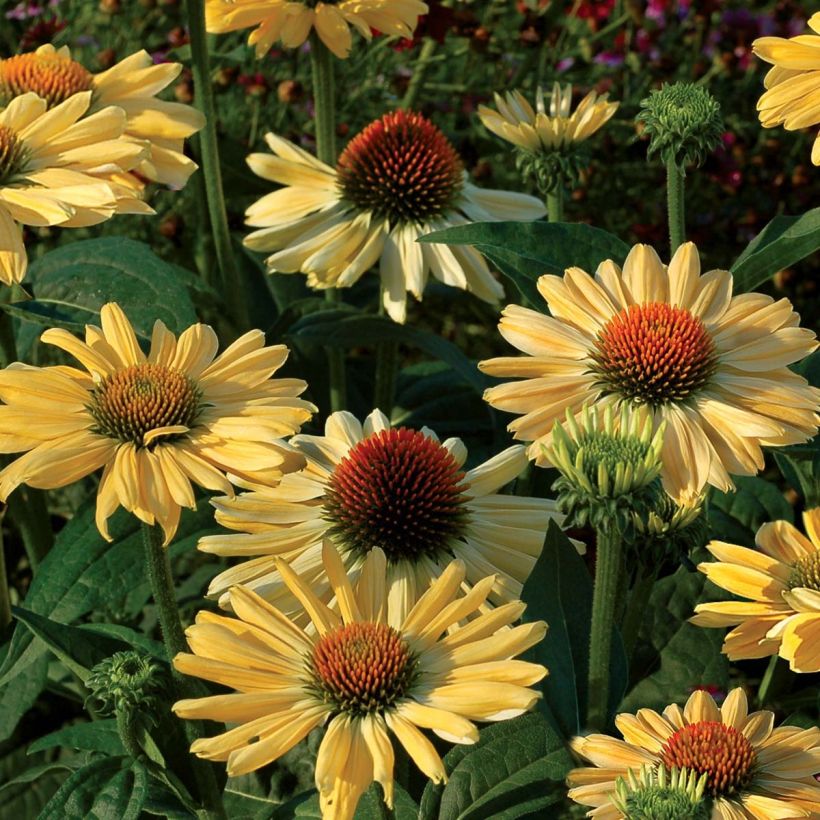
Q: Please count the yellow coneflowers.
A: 12